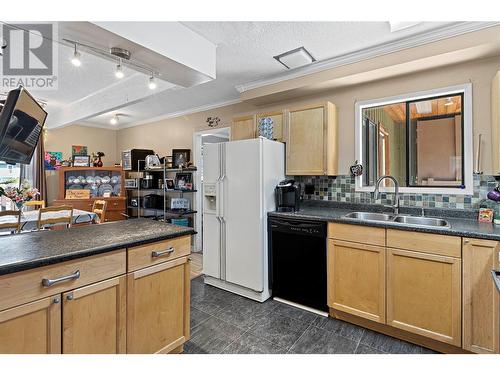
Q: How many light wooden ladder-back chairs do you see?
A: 4